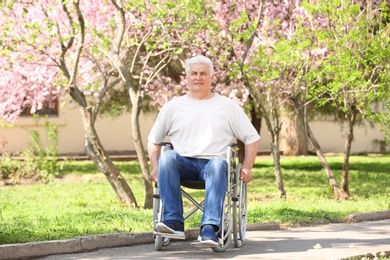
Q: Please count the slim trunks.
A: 5